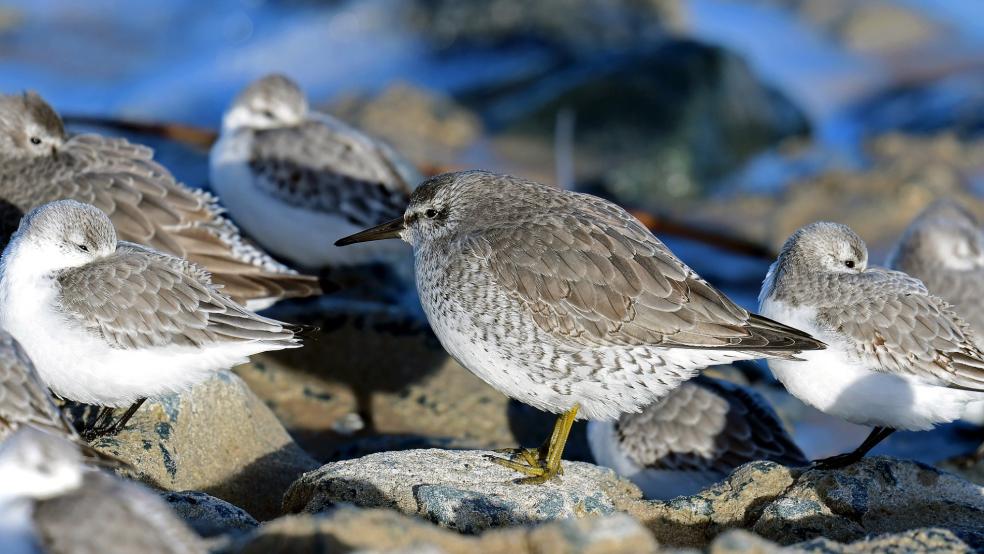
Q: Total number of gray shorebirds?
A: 9